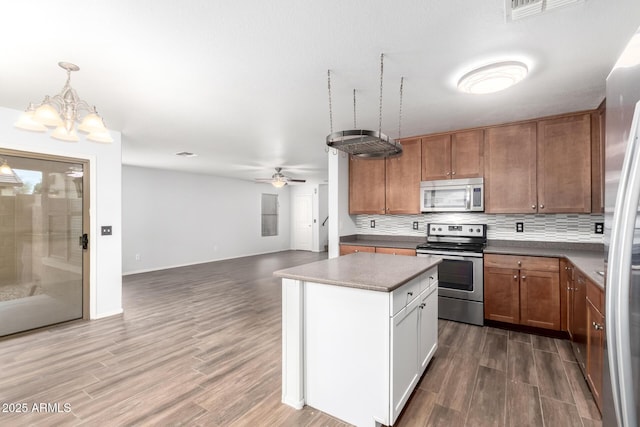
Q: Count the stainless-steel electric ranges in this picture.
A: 1